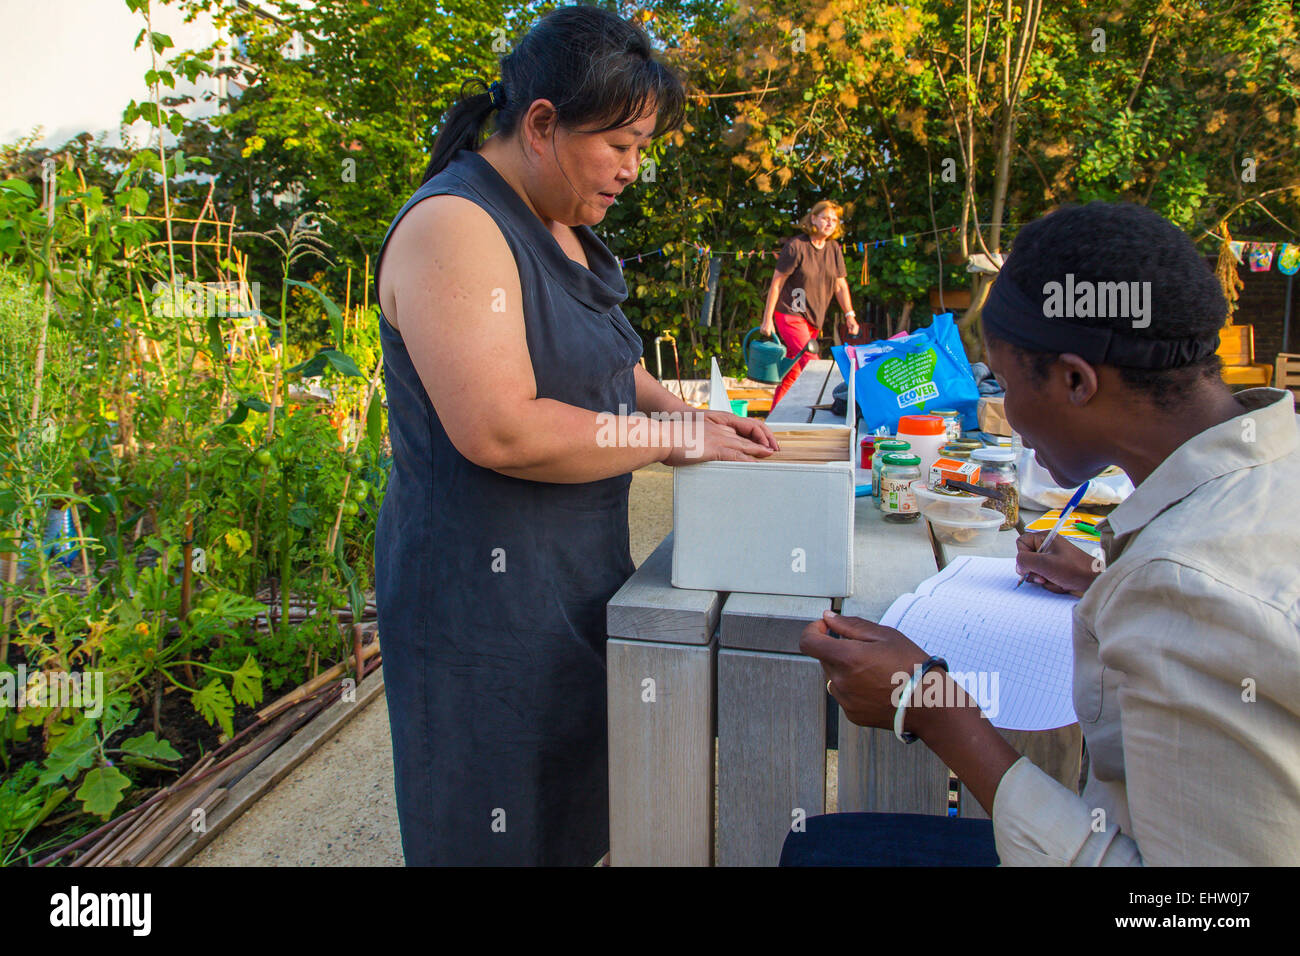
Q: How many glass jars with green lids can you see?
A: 2